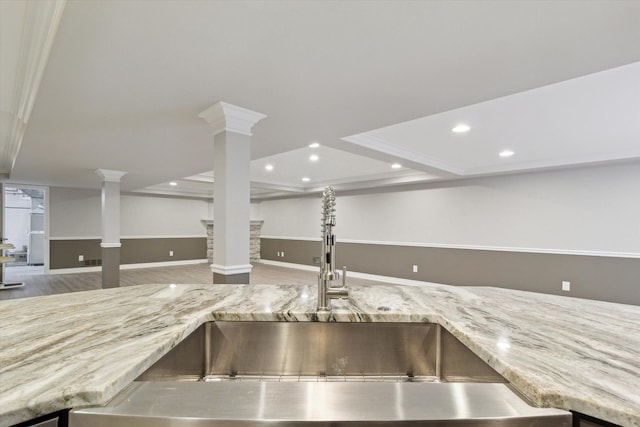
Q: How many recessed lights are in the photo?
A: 8